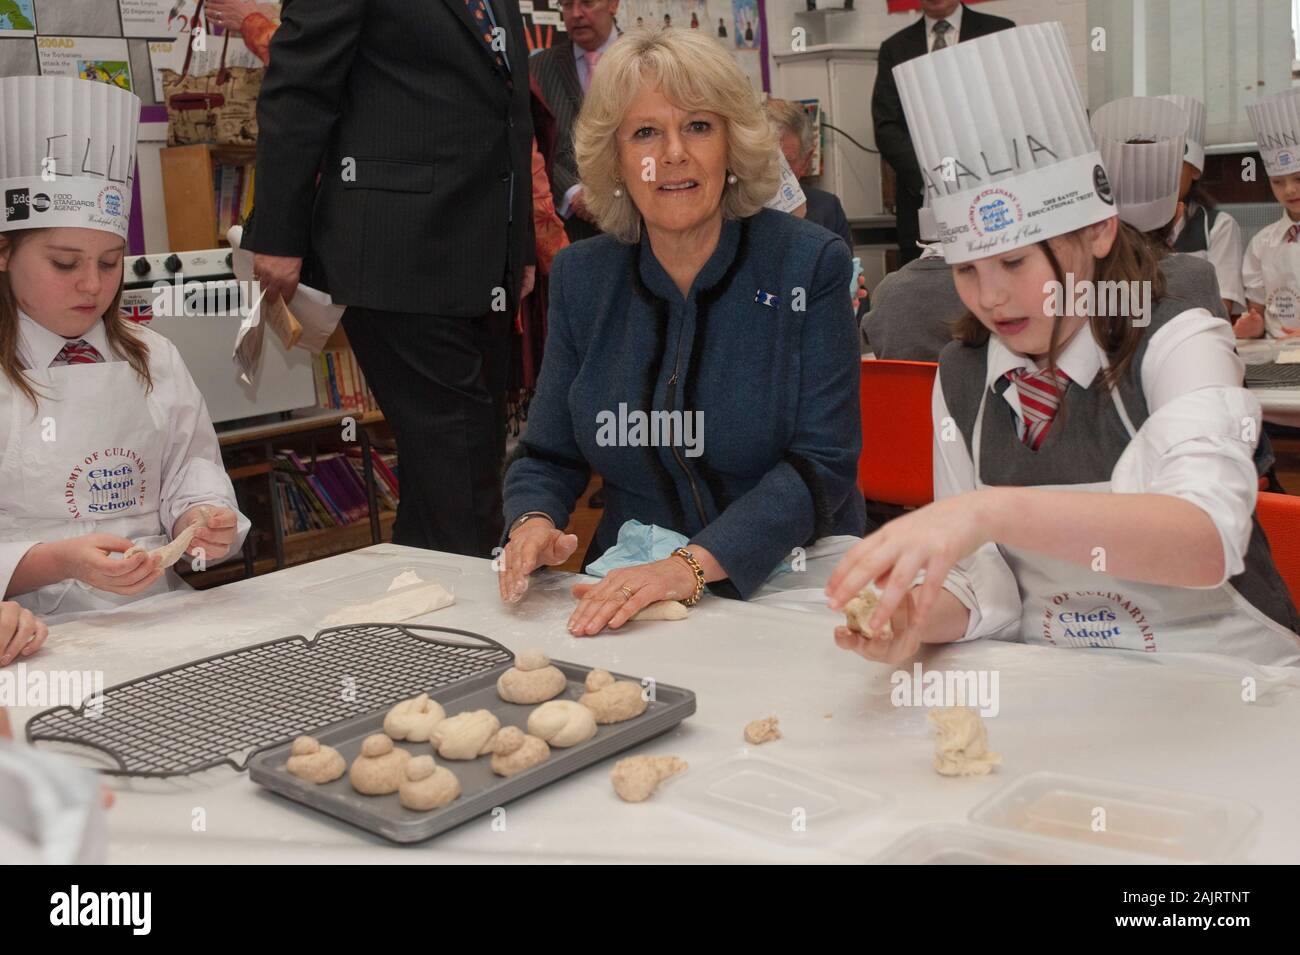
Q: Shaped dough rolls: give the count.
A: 9